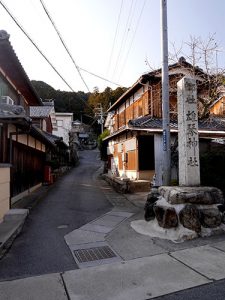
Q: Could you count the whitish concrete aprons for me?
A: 1